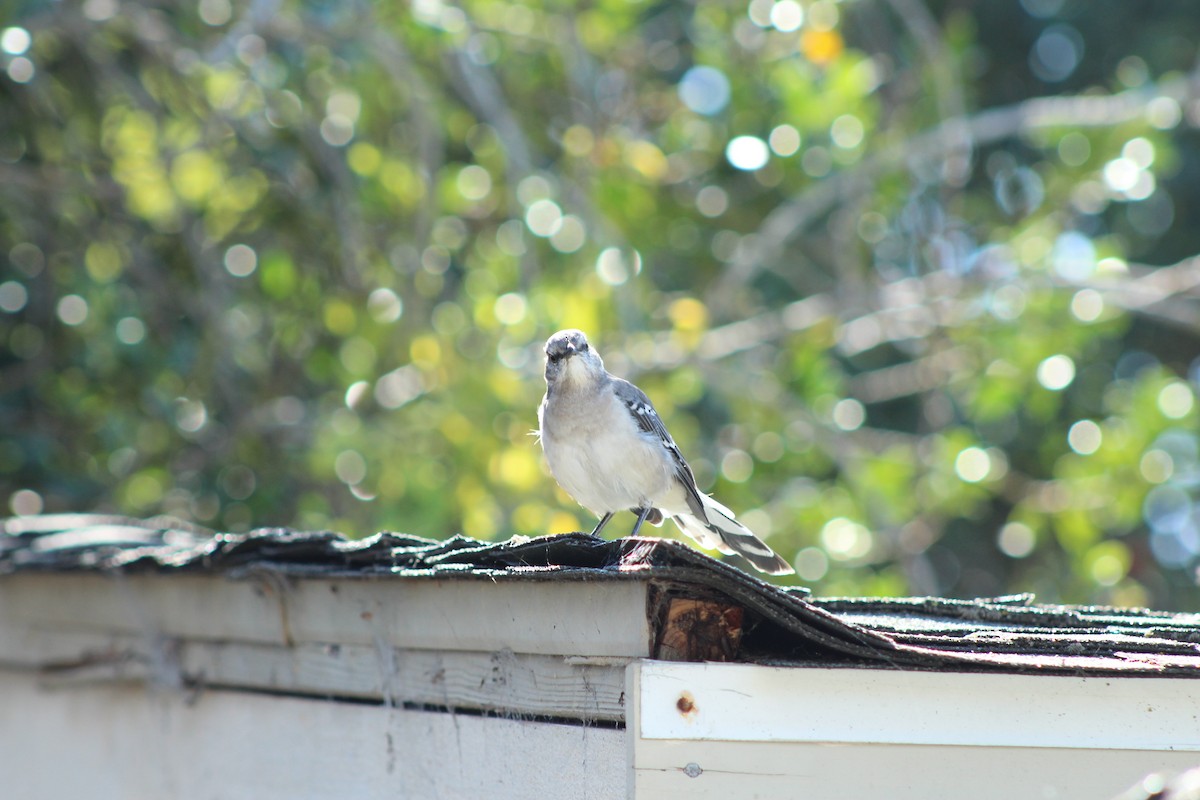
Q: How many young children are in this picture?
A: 0